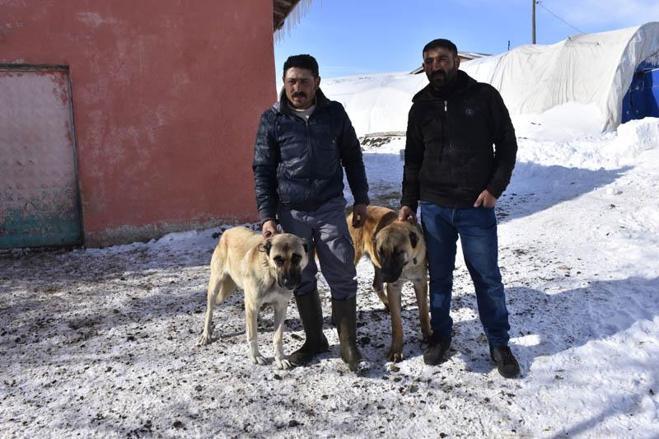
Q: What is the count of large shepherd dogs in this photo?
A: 2